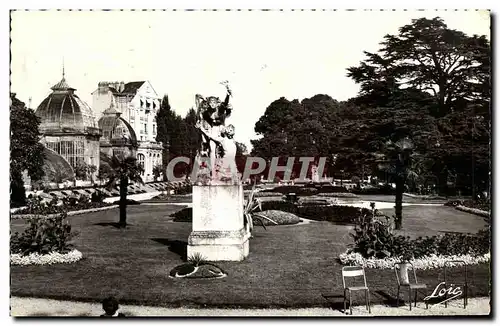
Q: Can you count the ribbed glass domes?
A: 2